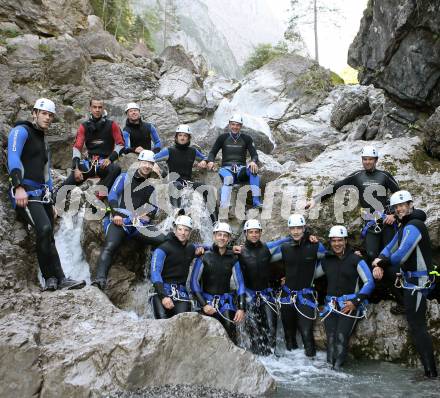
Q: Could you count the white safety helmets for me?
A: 12